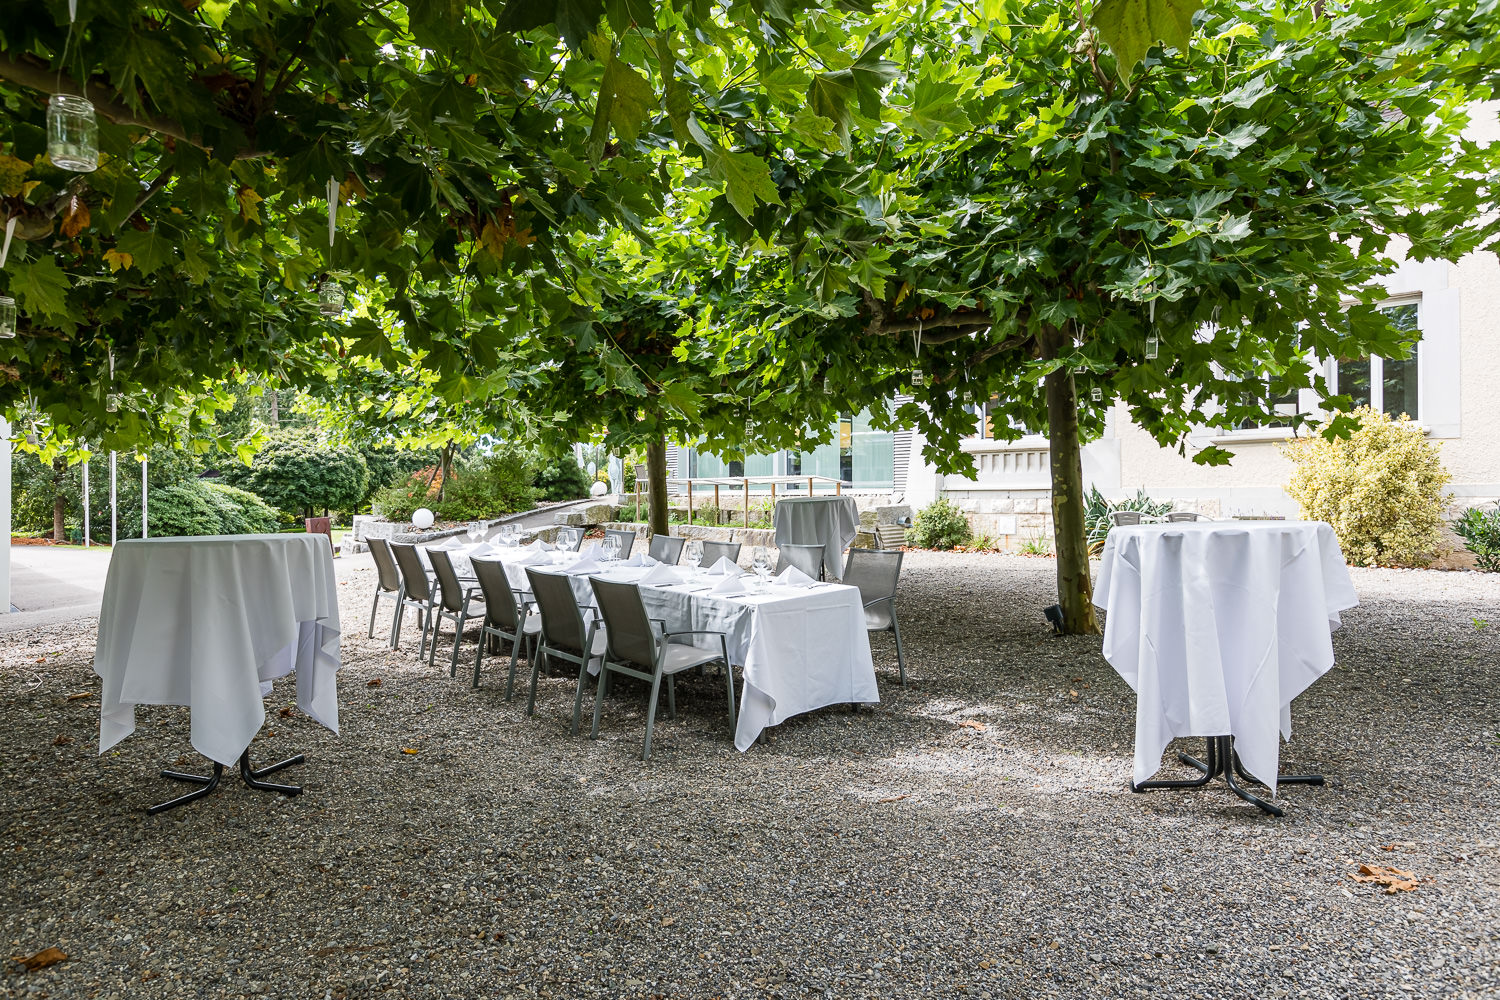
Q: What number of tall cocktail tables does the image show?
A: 3